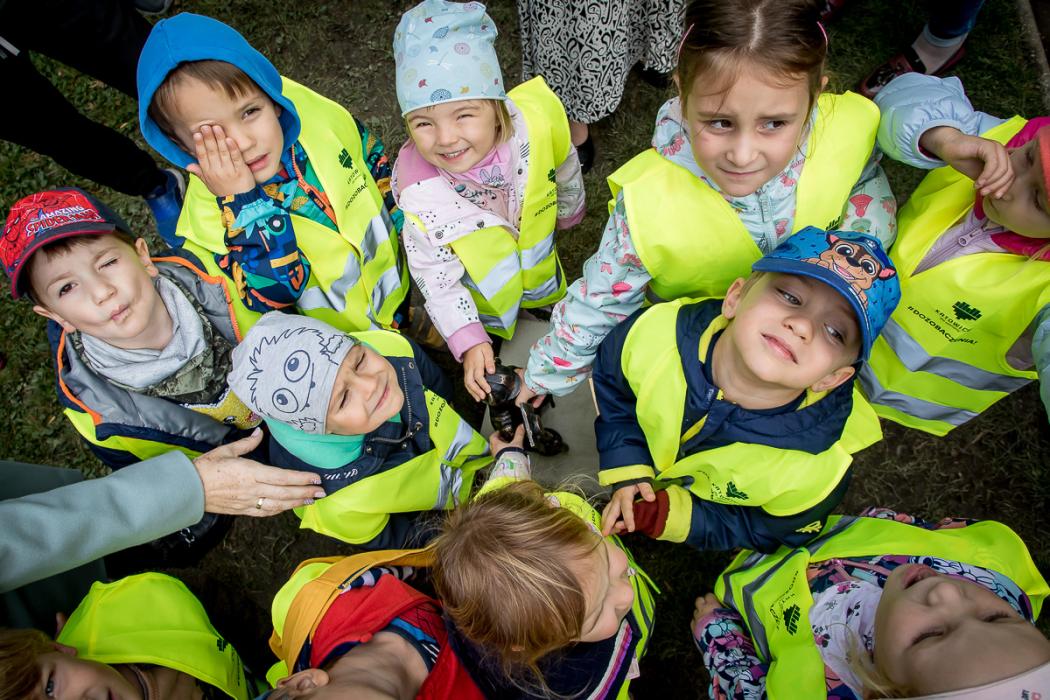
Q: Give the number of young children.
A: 11